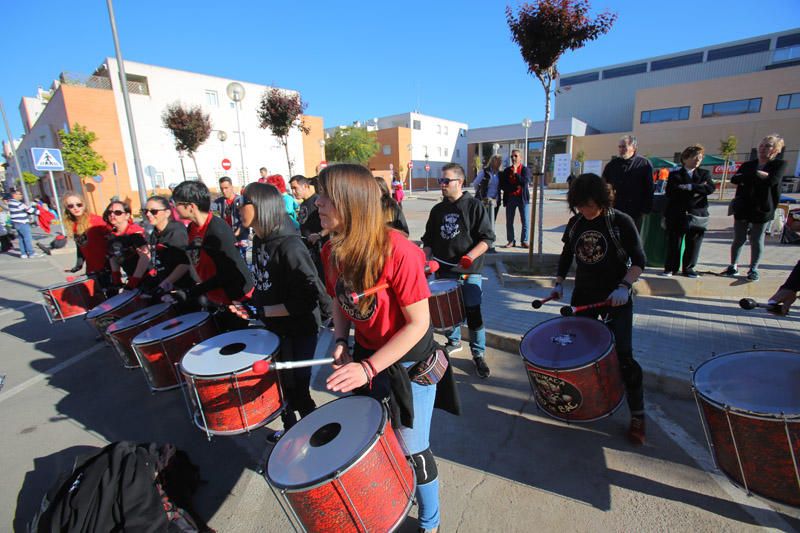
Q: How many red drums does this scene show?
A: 9